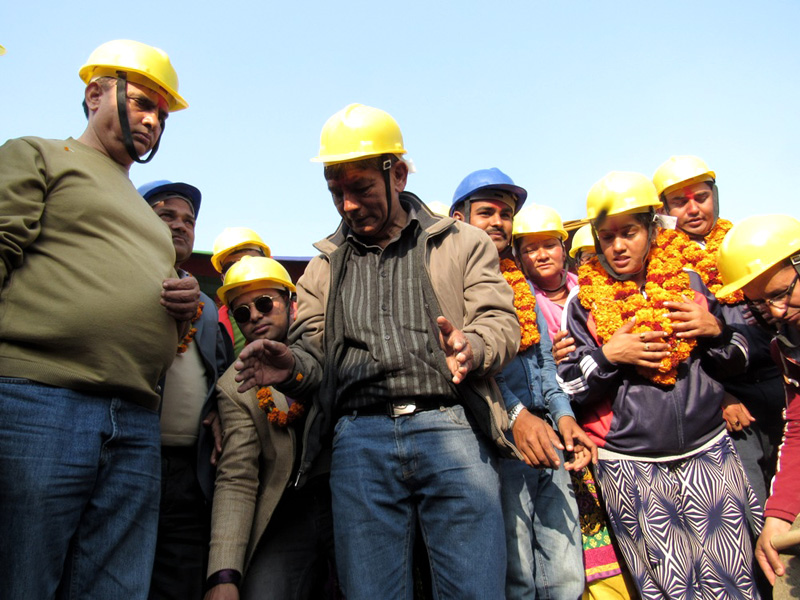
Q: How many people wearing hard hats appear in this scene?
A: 12